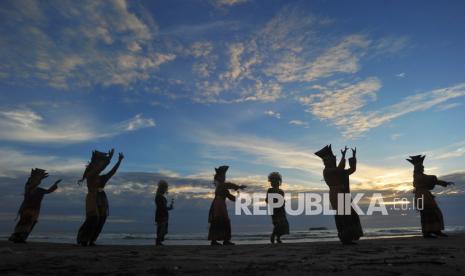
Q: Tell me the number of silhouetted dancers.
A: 7